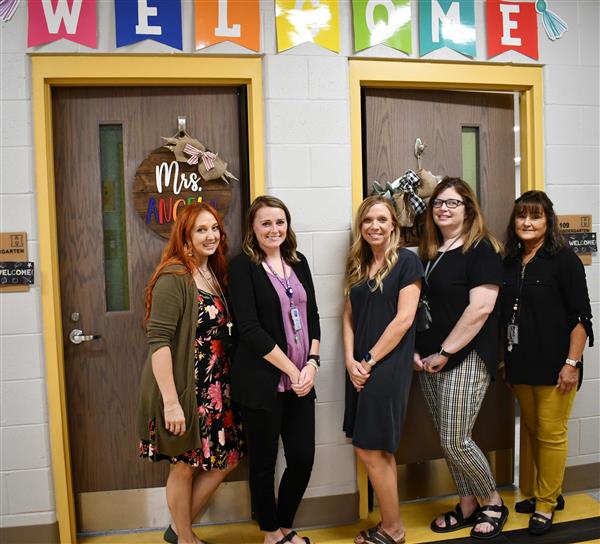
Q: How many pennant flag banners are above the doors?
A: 7